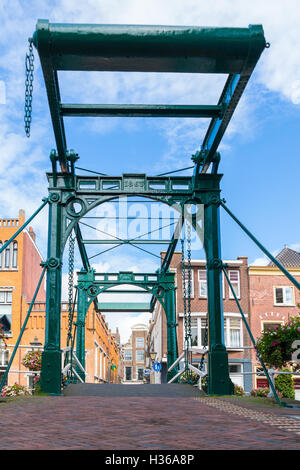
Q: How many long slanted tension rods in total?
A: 4